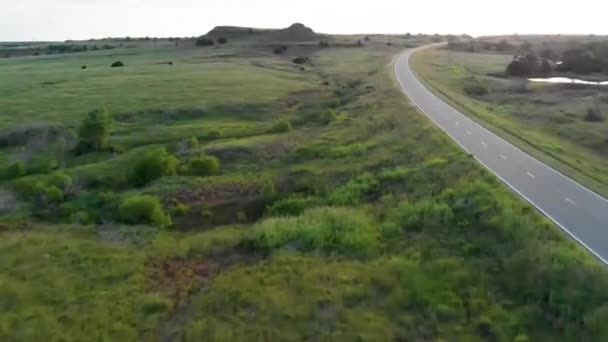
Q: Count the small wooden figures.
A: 0